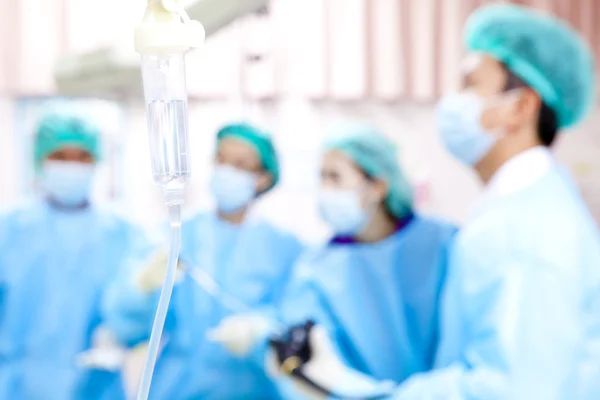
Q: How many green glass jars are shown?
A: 0